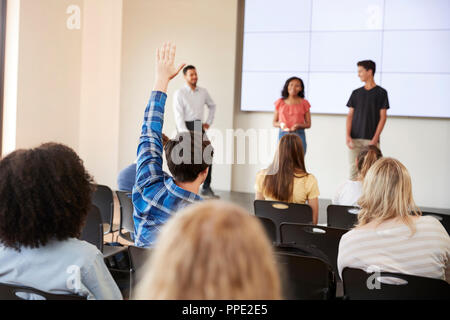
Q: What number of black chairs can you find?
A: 12